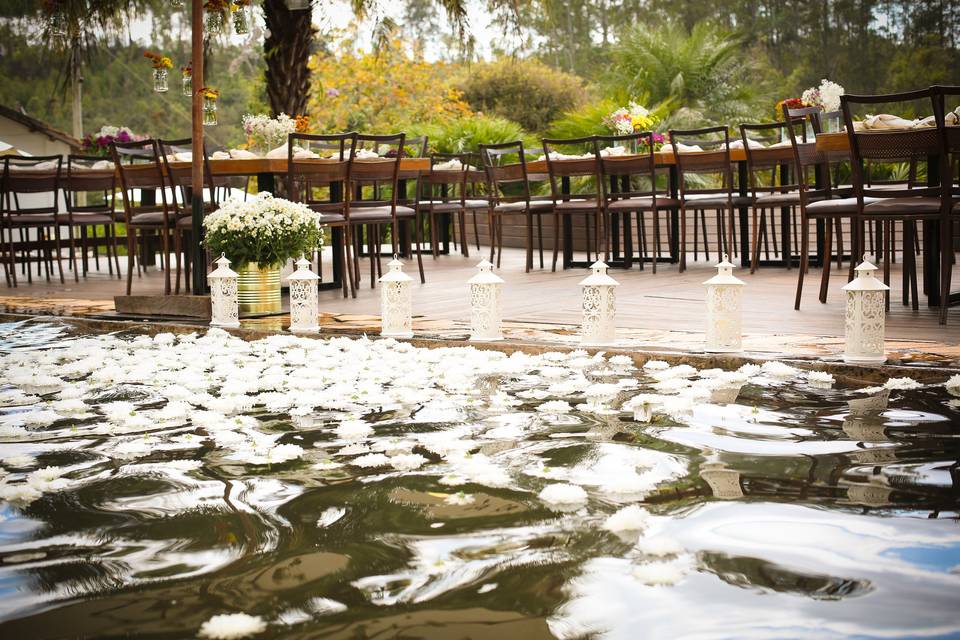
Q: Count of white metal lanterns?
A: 7